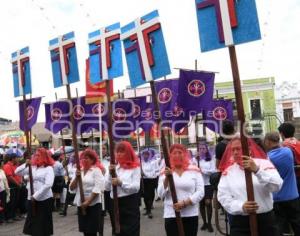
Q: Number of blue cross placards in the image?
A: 5